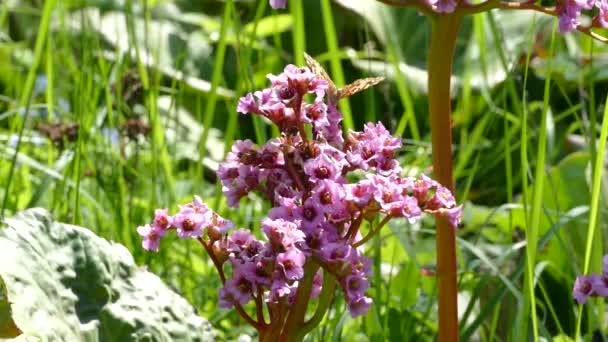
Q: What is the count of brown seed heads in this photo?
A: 3